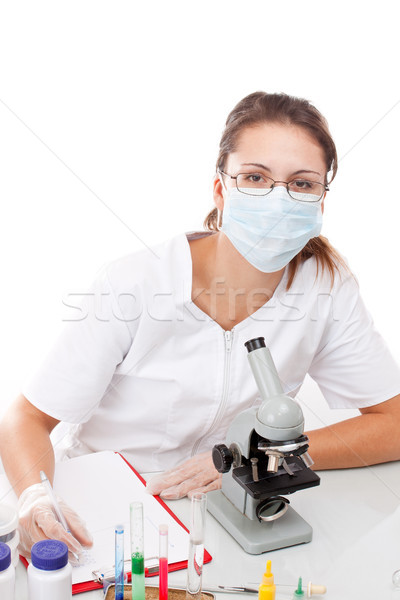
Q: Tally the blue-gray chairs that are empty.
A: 0